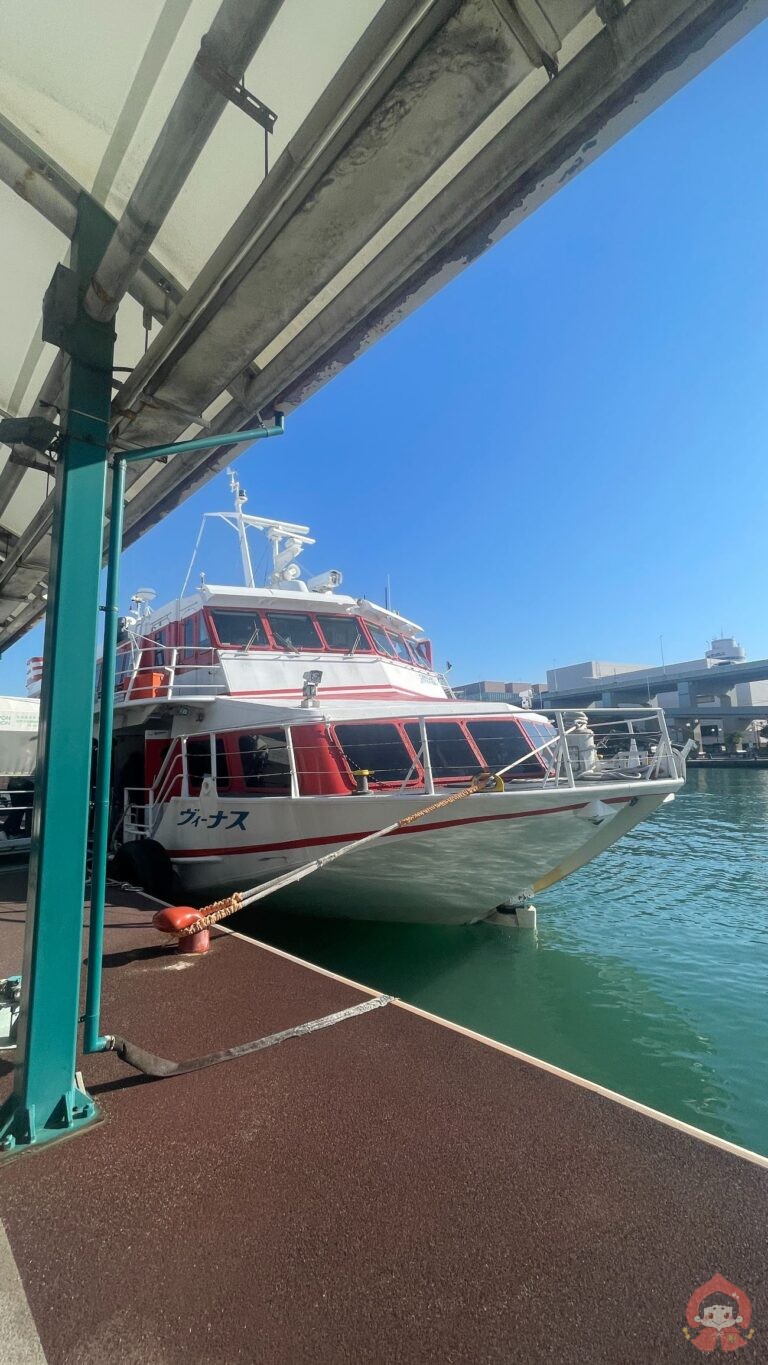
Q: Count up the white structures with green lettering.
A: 1